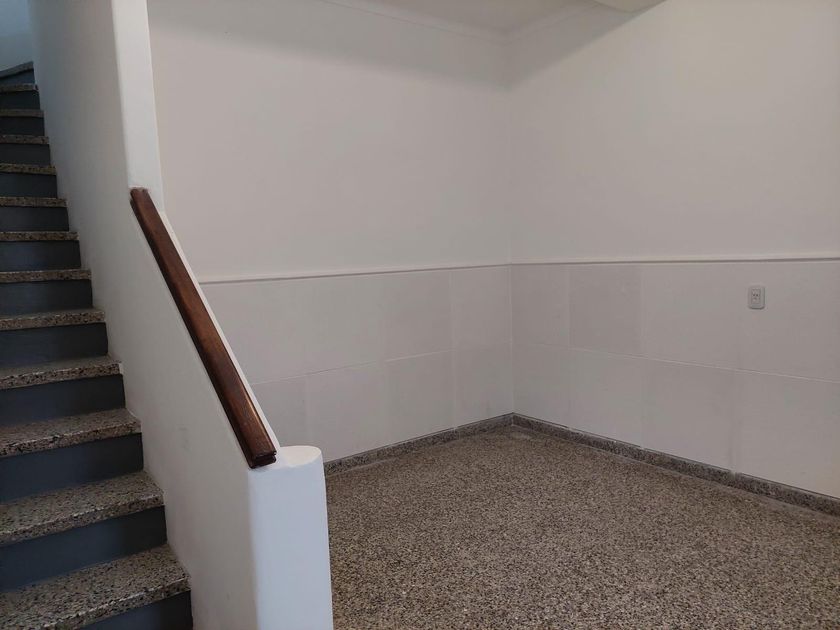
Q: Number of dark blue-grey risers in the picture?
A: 13